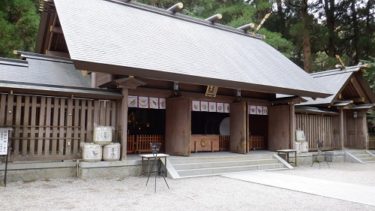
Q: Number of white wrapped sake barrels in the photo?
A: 6